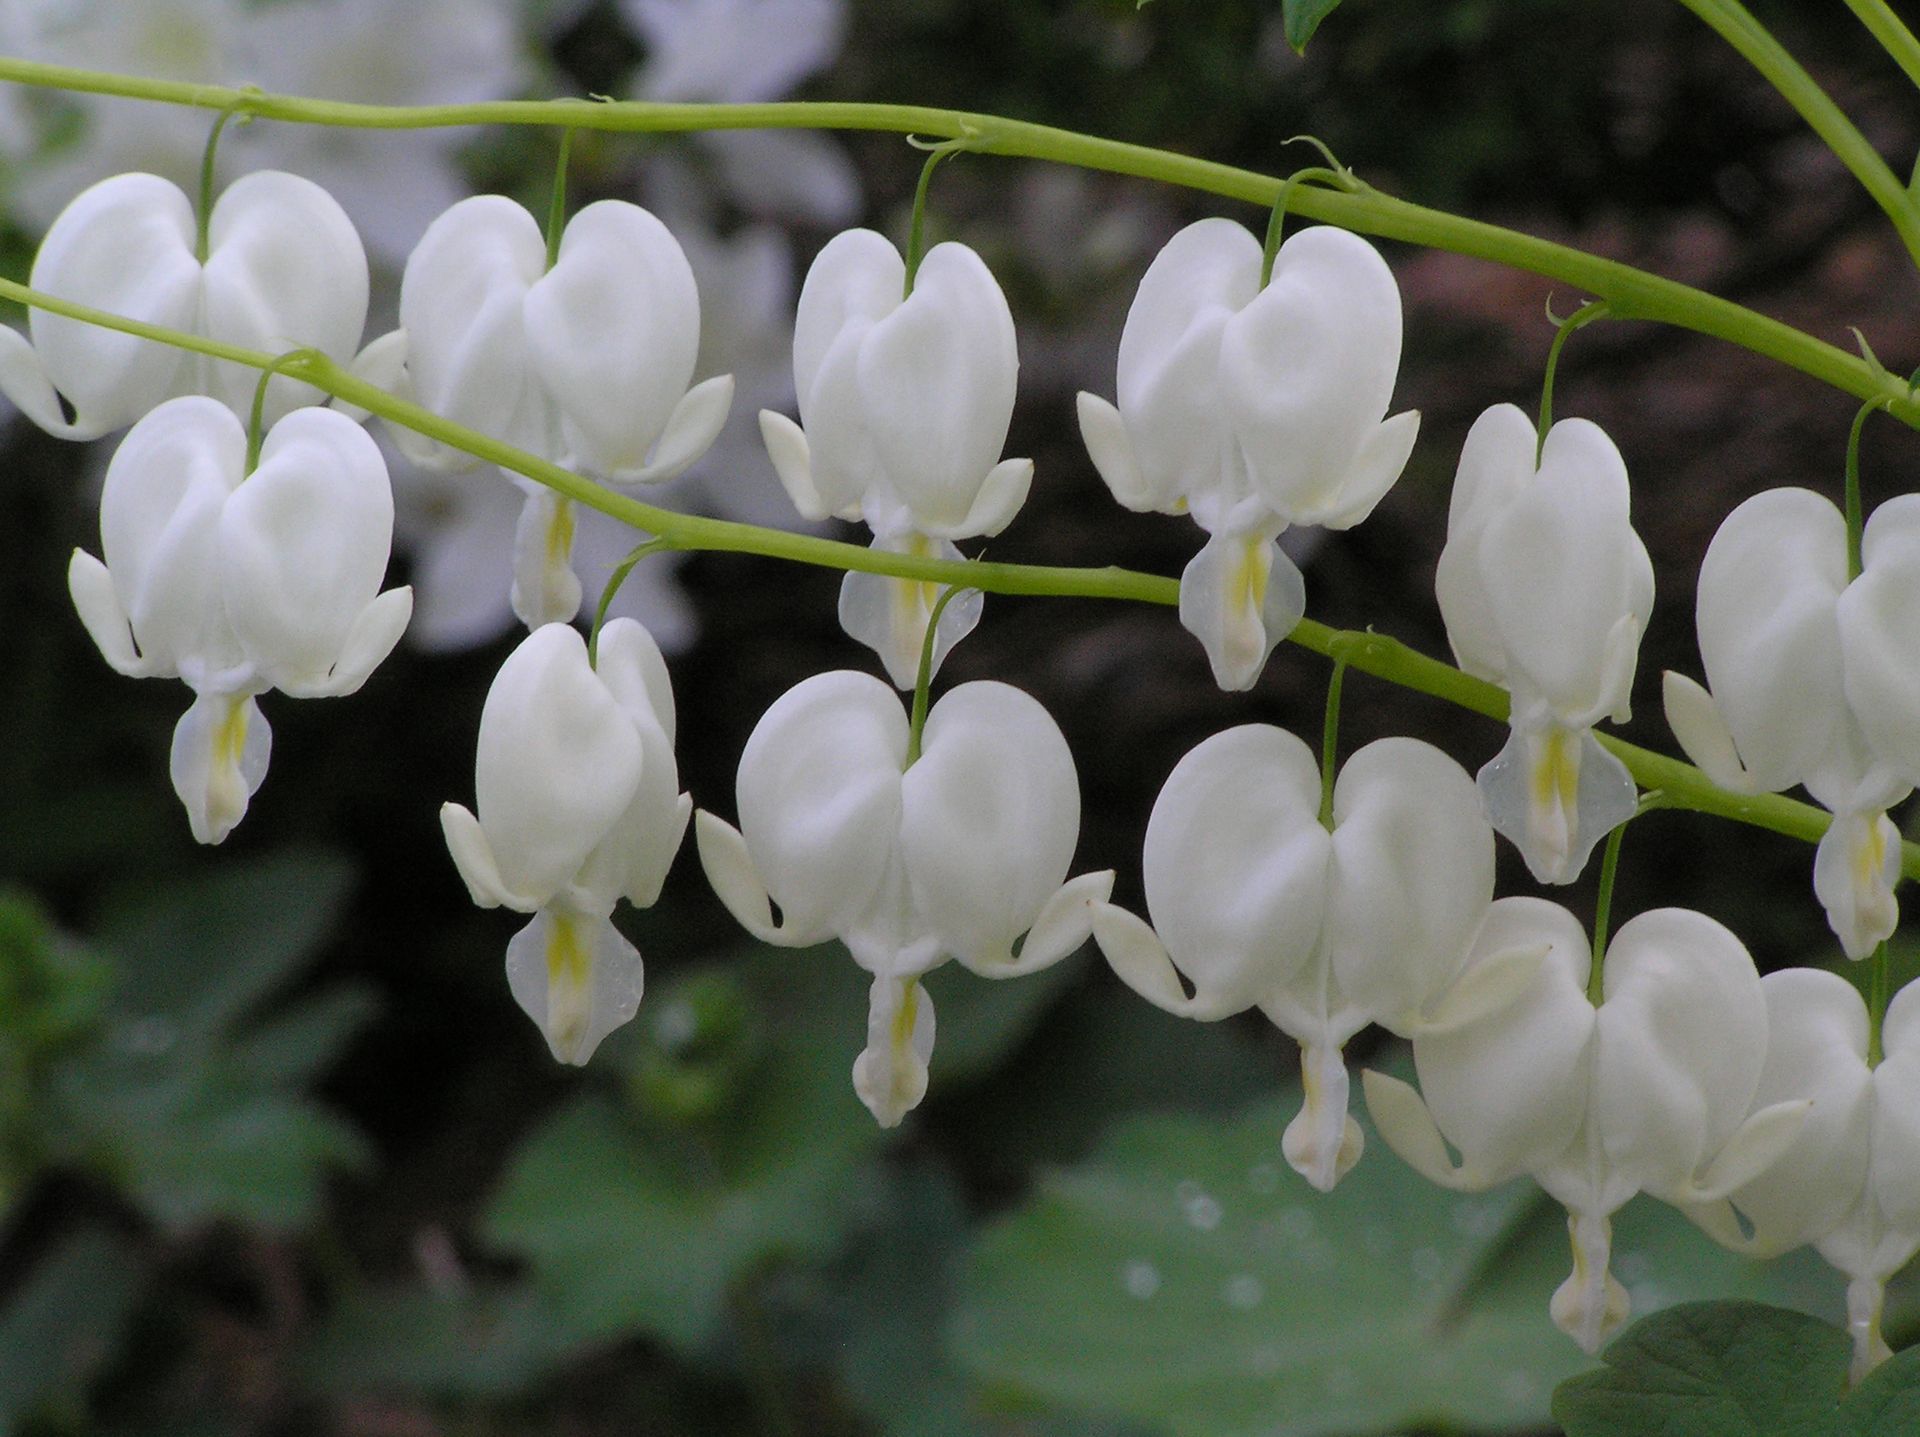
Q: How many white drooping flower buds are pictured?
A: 12